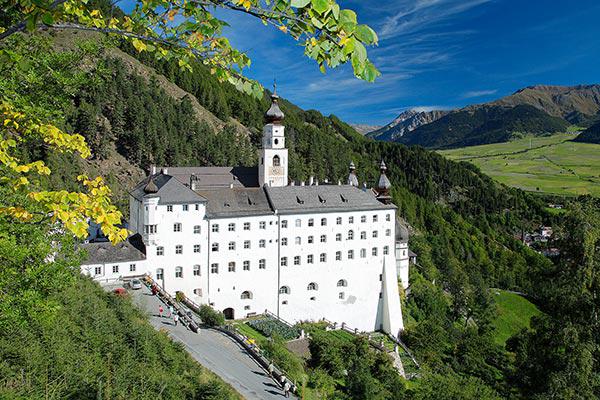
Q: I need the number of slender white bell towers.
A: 1